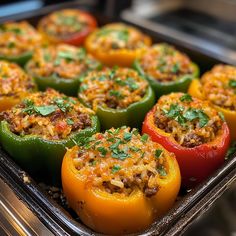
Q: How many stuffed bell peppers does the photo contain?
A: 11